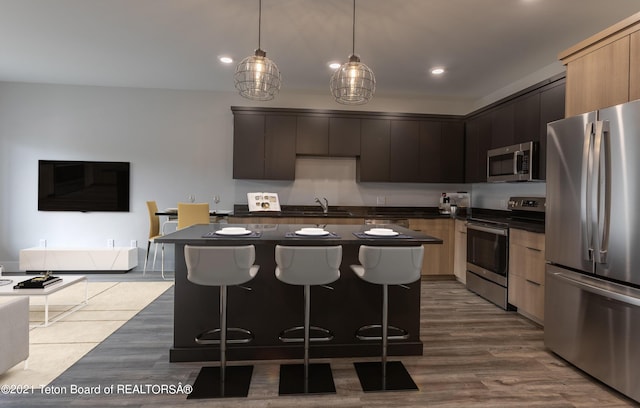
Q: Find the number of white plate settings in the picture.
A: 3